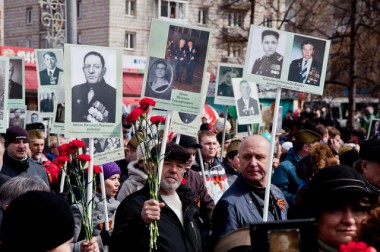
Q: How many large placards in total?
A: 3